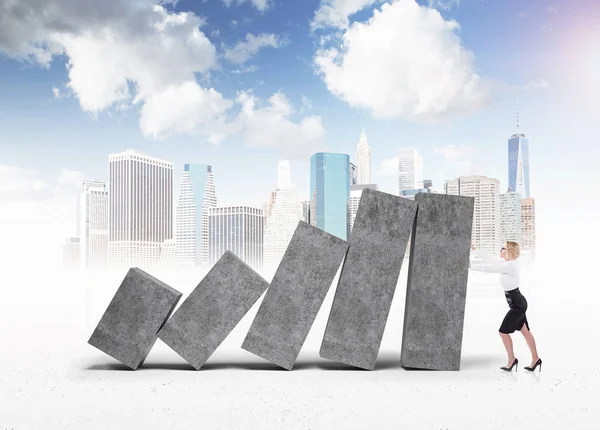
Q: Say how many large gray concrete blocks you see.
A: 5